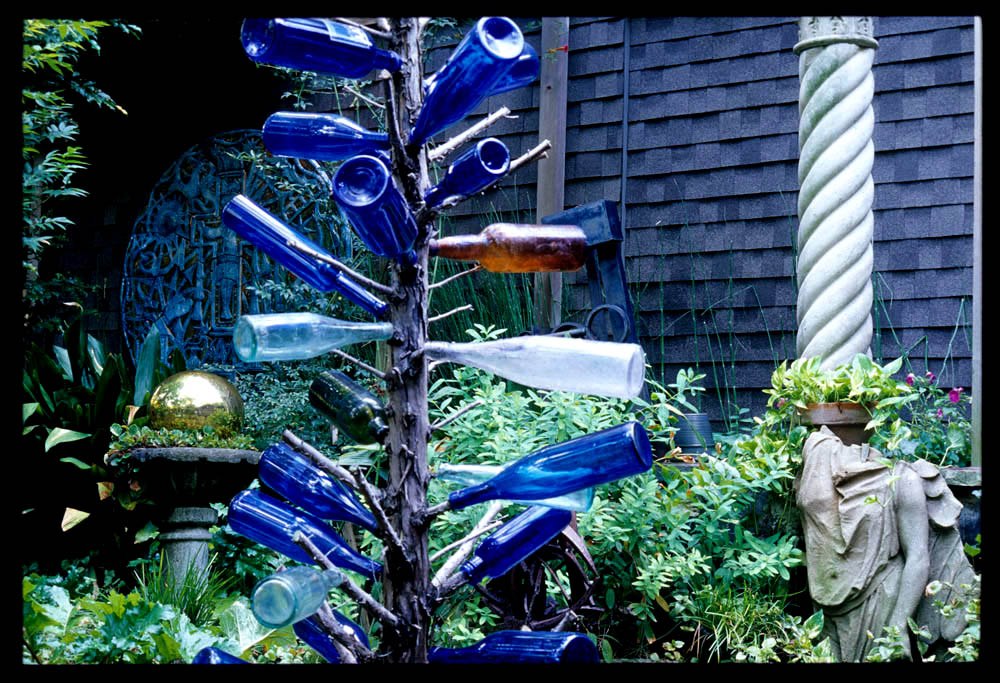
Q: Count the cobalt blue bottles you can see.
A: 14